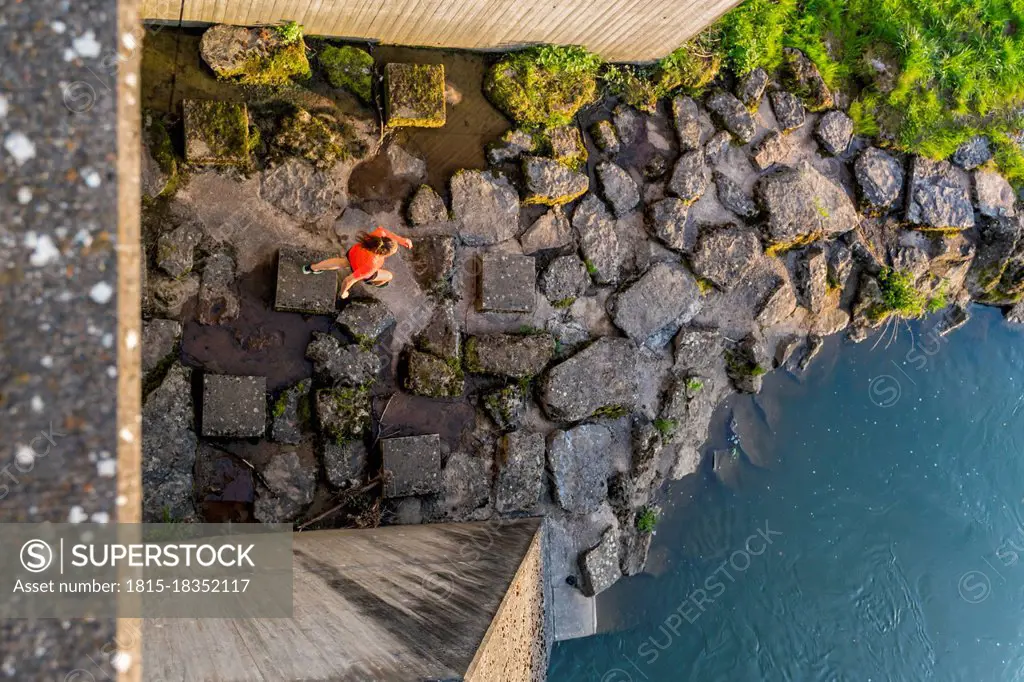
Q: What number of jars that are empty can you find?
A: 0